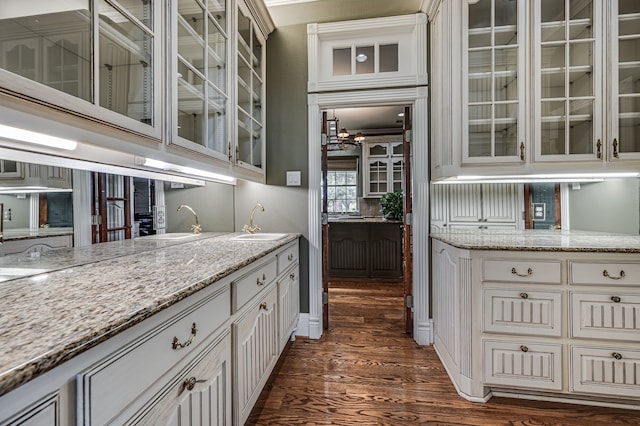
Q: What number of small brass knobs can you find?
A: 7